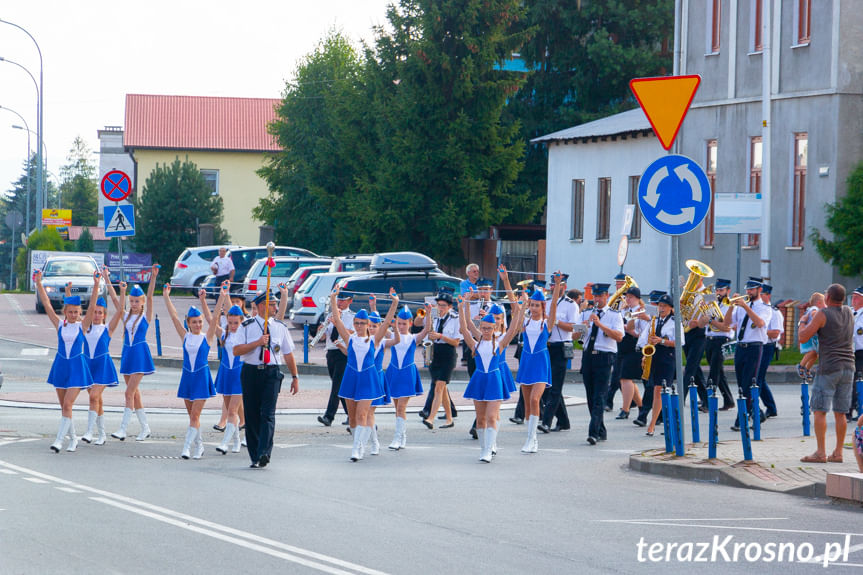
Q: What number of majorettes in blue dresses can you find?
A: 11